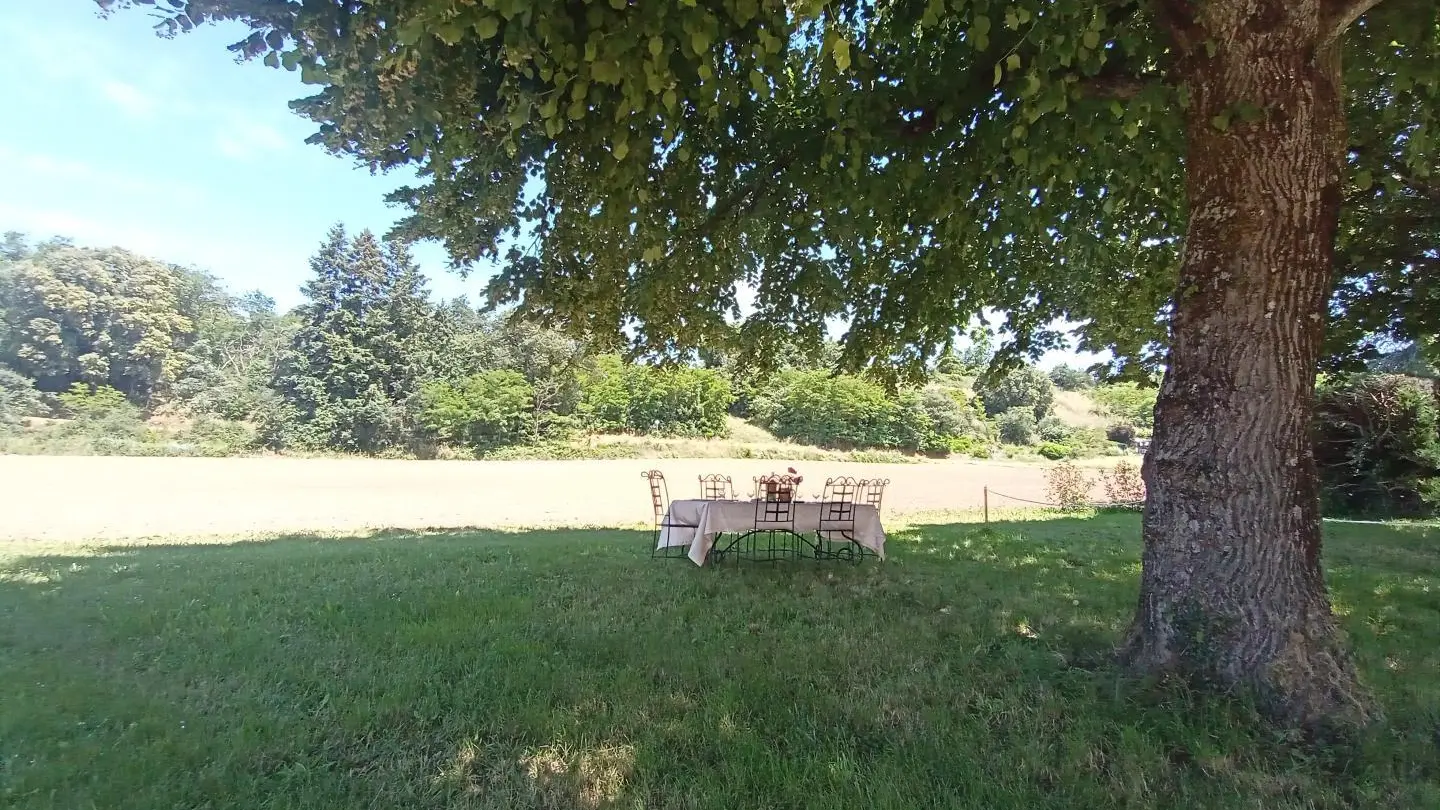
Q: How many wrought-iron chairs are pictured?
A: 6